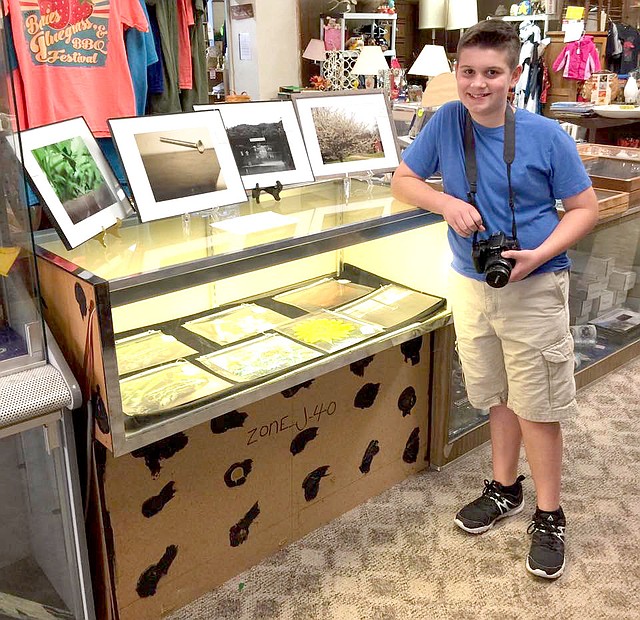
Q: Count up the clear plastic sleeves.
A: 7